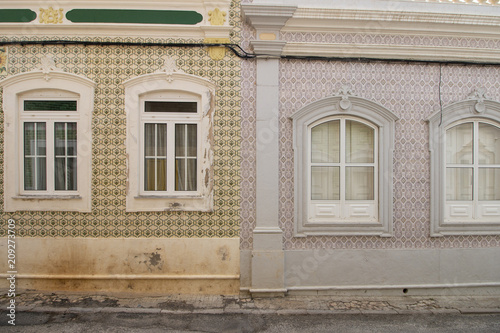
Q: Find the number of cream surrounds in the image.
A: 2